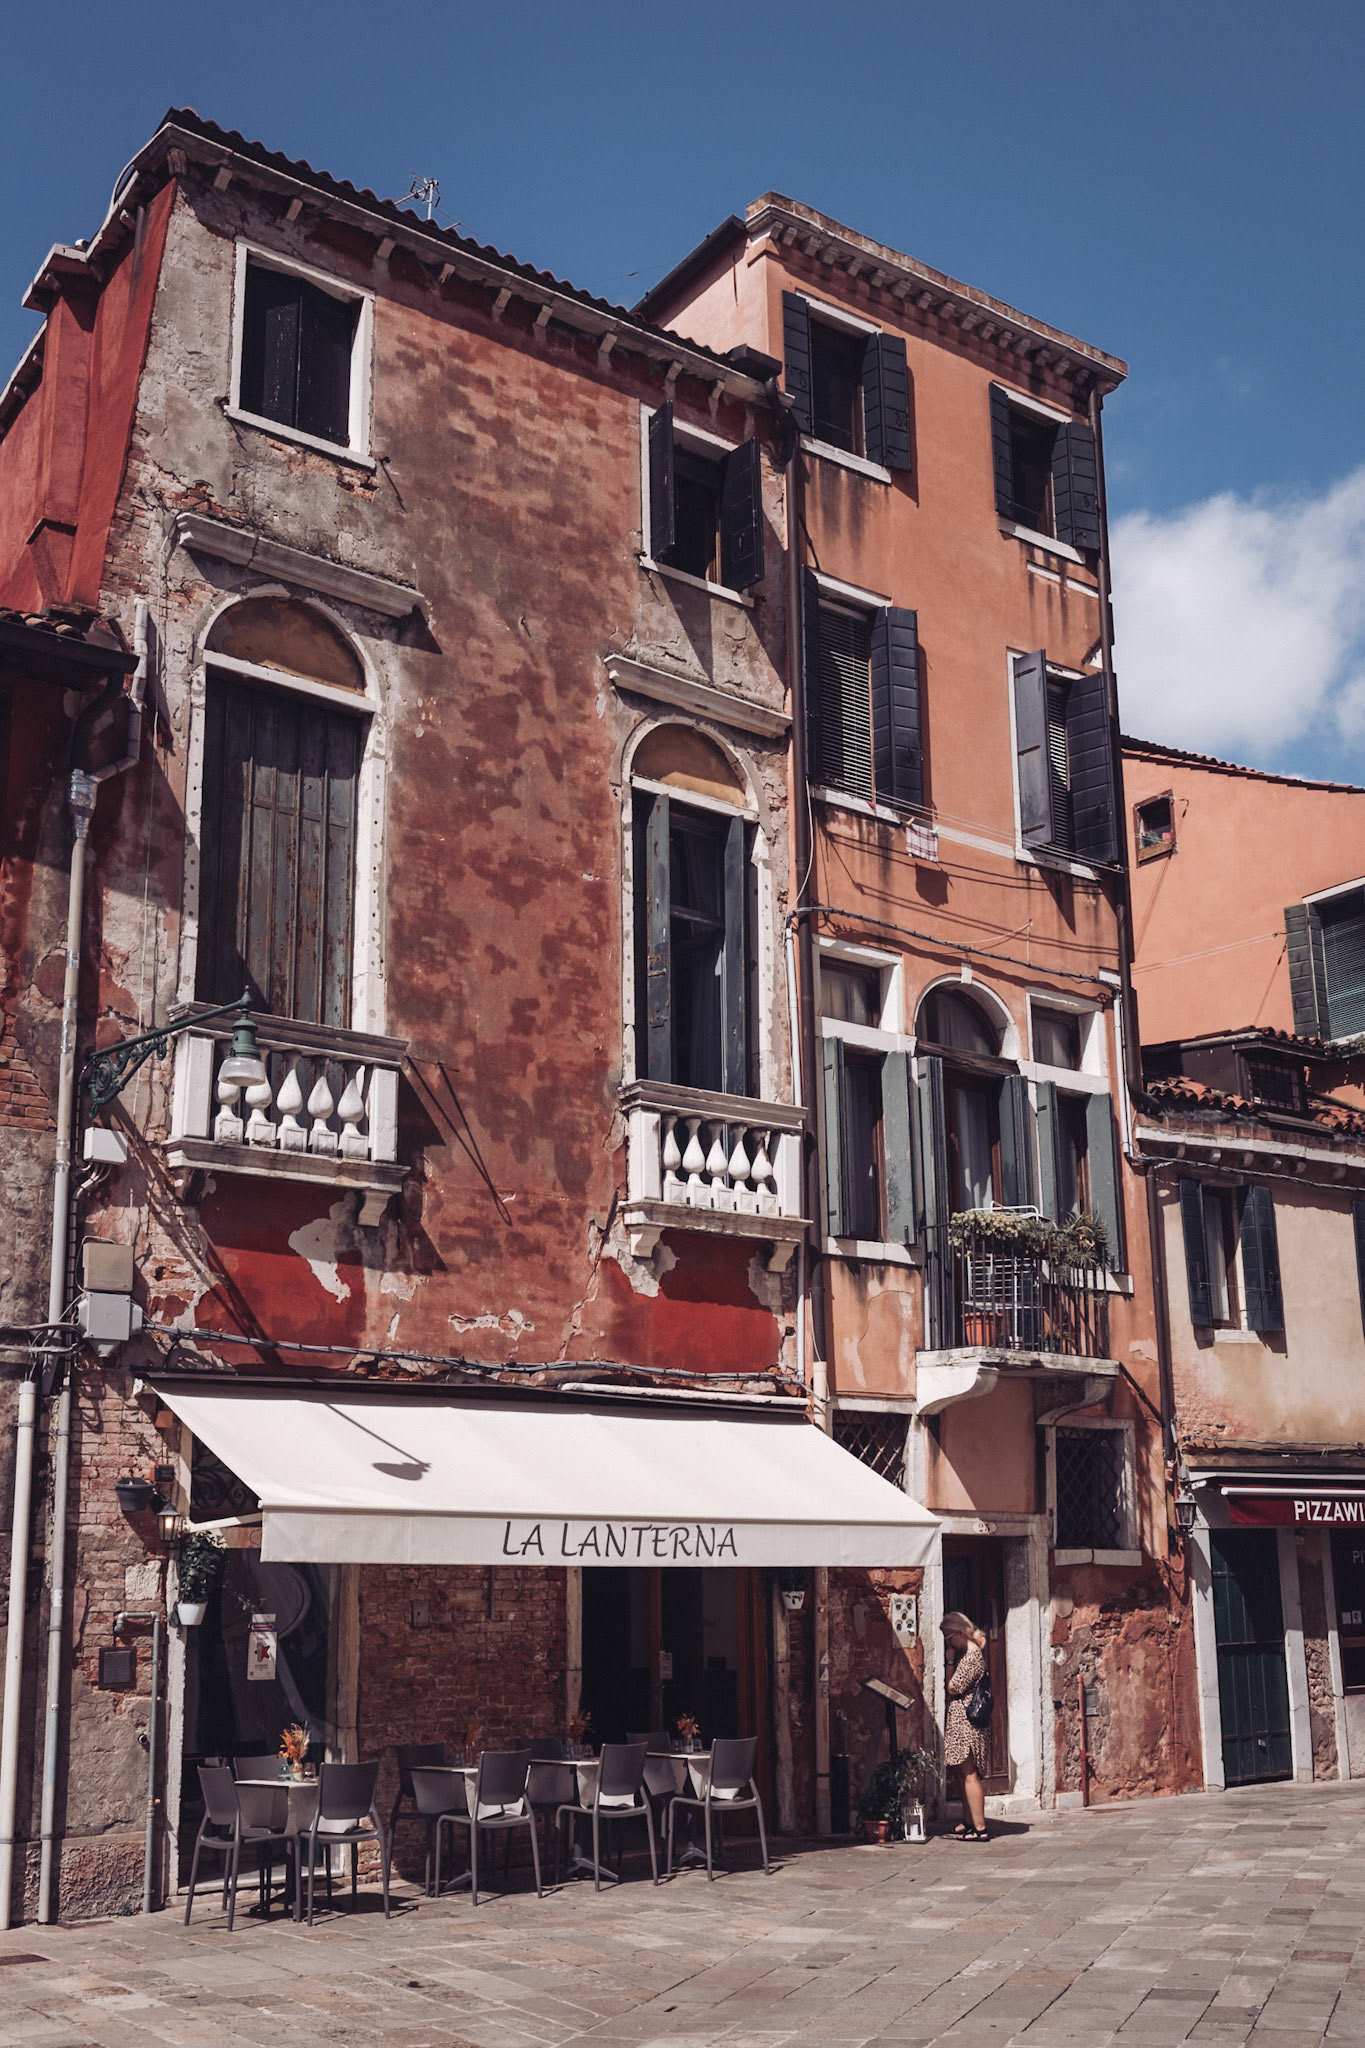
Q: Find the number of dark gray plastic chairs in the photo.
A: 9